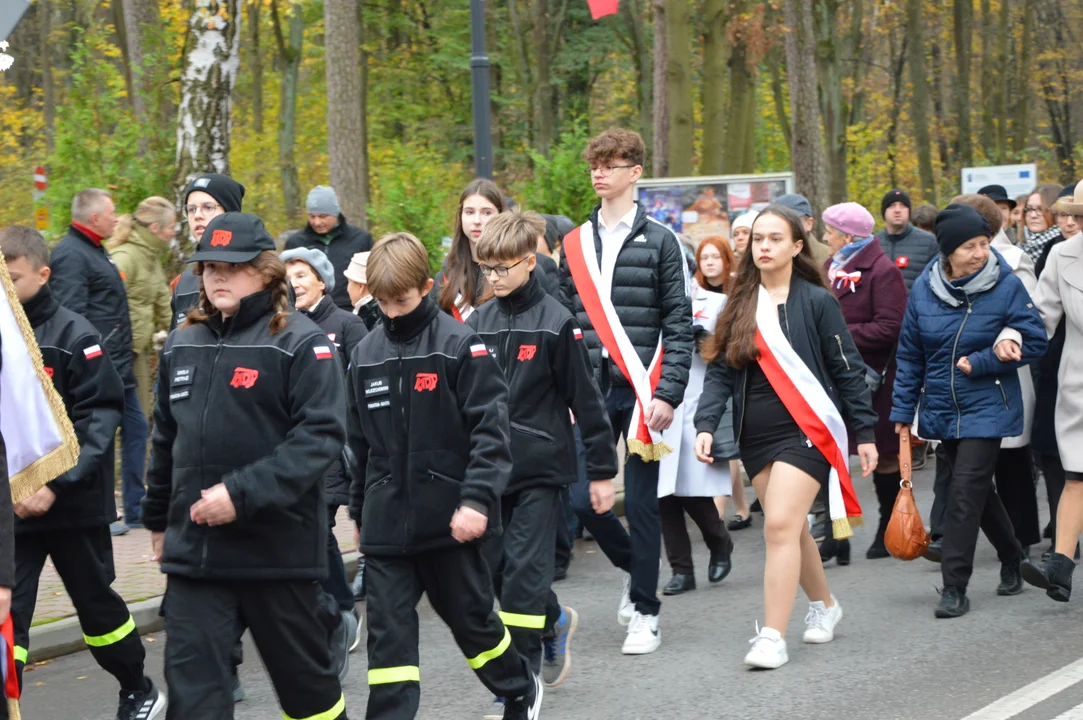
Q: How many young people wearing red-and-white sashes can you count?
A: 3